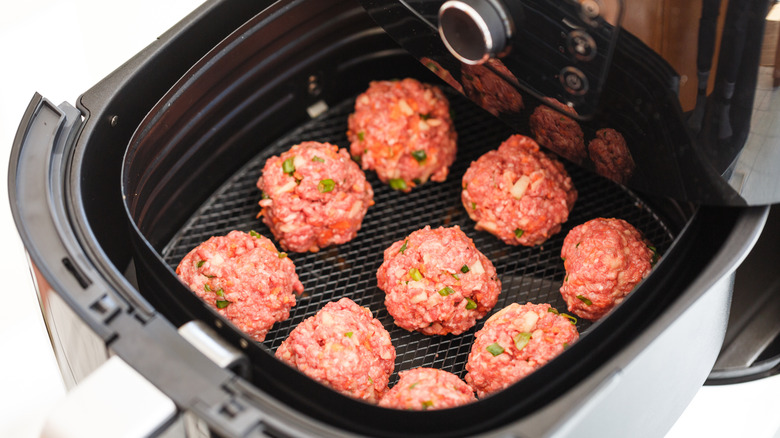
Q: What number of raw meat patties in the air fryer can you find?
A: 9